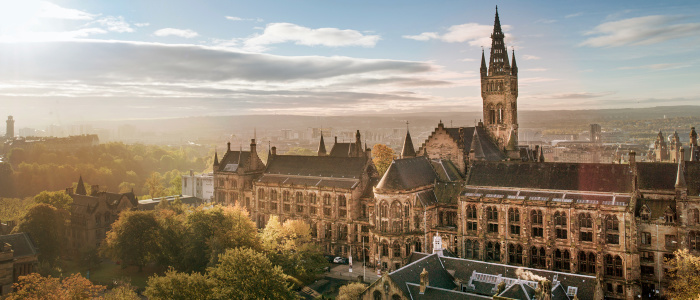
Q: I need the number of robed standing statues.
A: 0